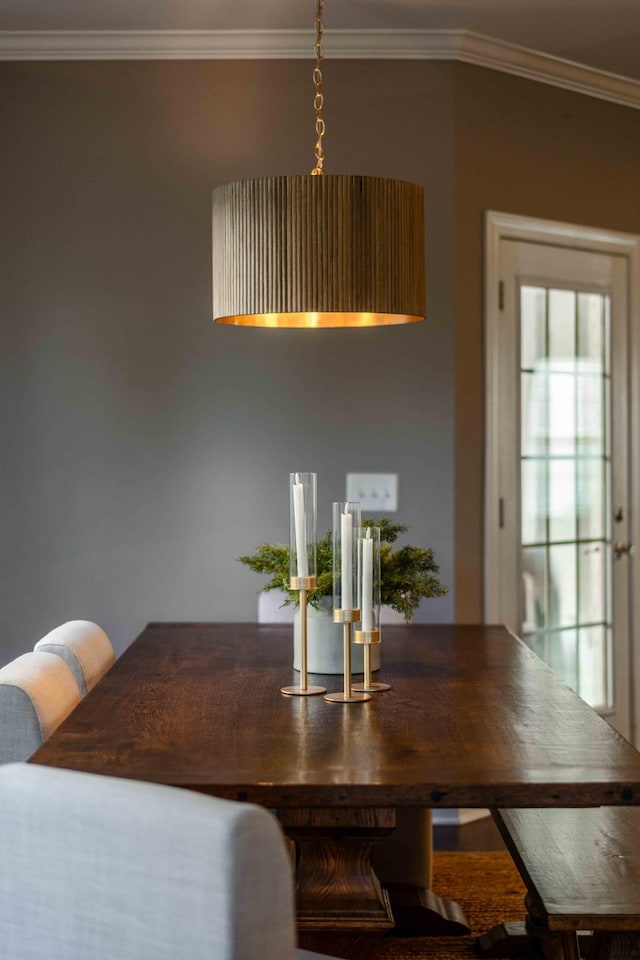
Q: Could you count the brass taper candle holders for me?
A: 3